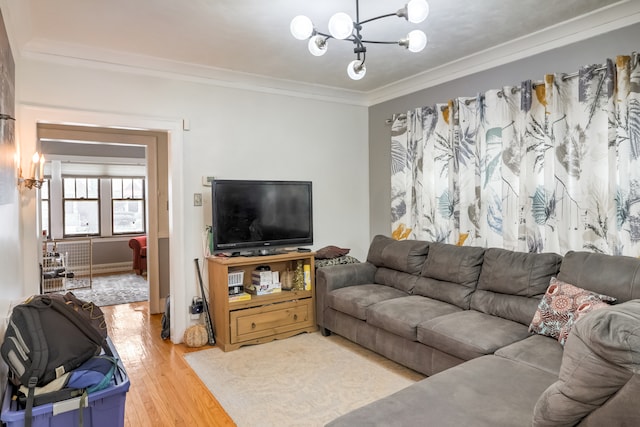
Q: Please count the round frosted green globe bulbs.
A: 0